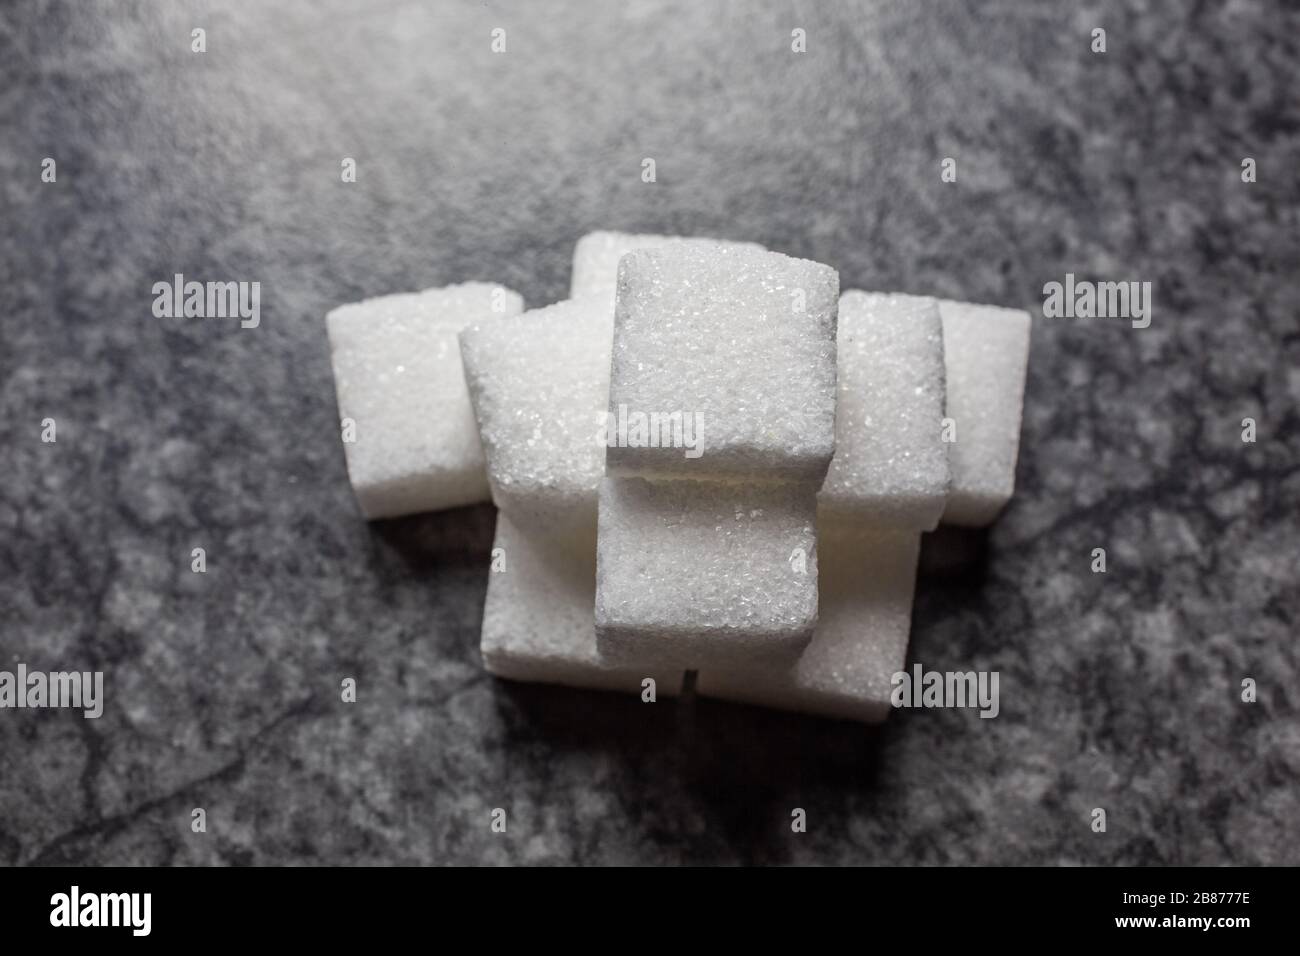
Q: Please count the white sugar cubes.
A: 9